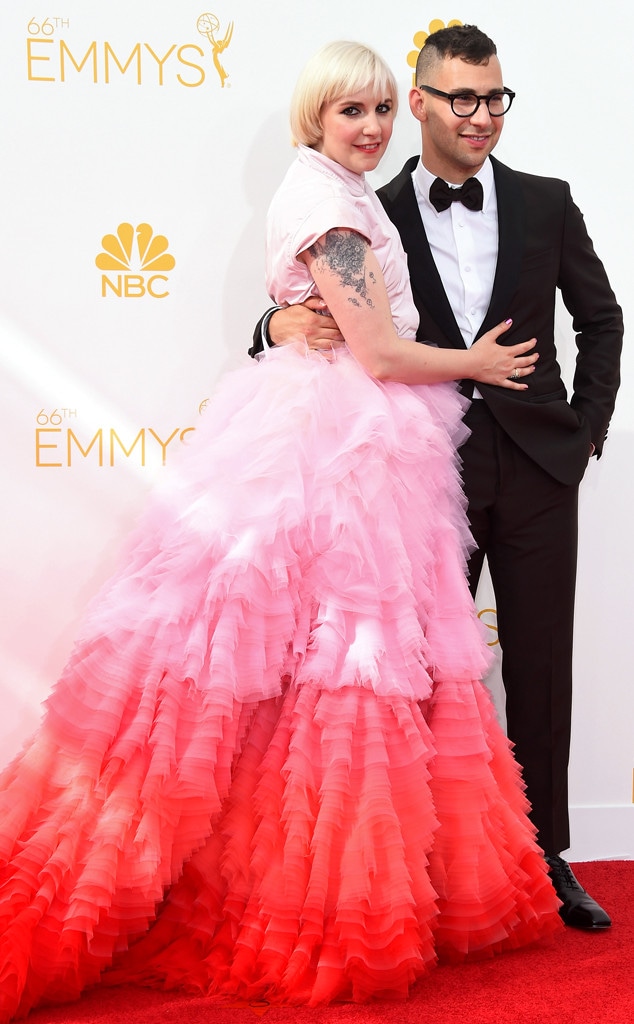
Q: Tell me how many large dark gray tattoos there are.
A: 1